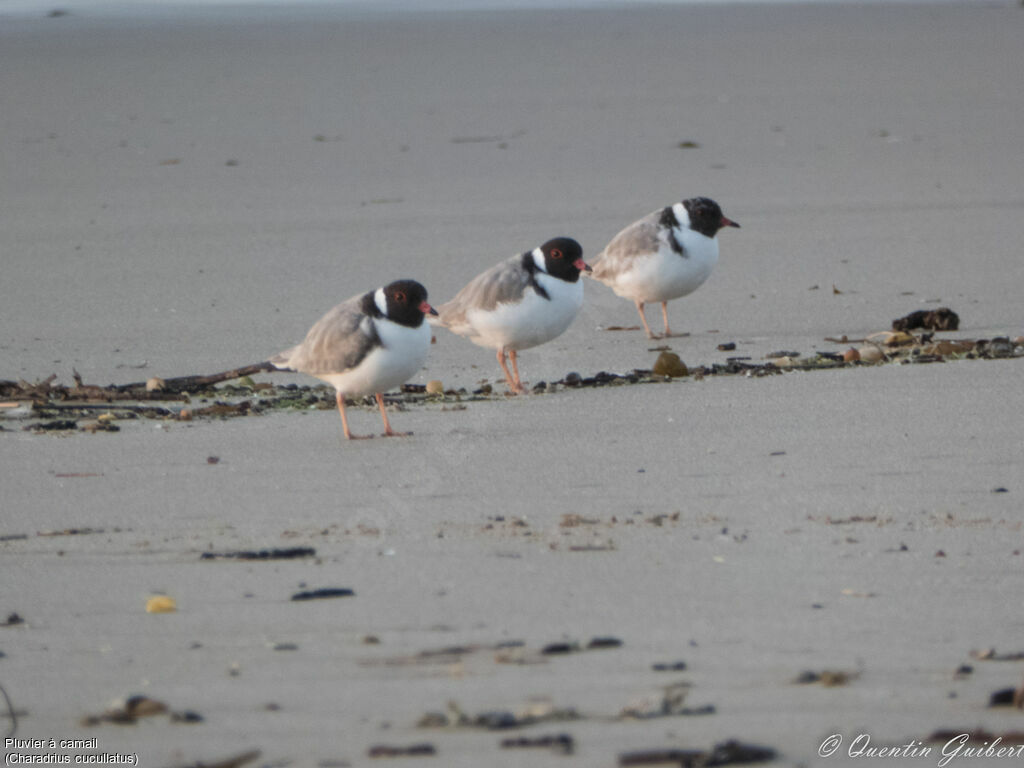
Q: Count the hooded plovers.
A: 3